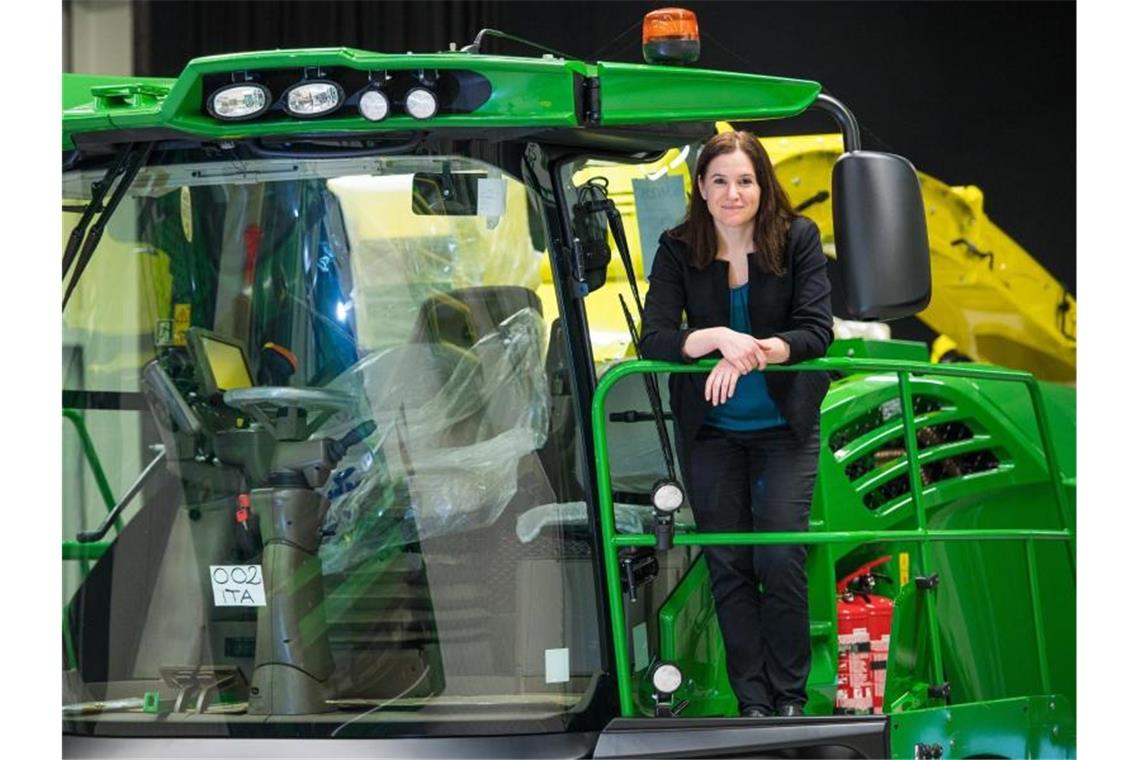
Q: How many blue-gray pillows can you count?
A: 0